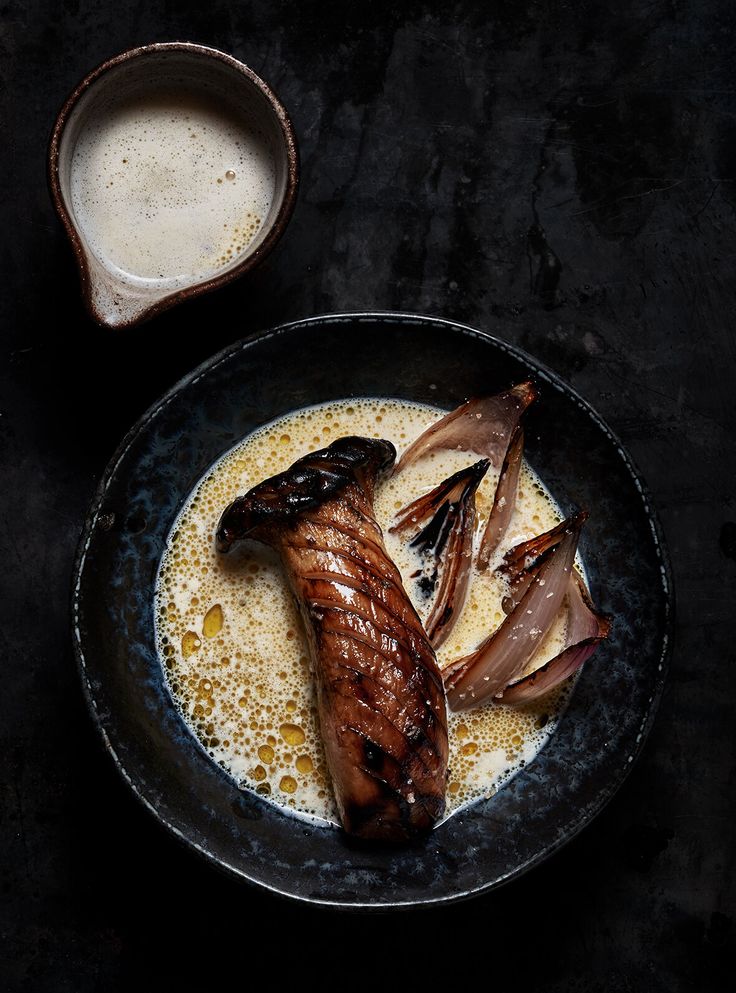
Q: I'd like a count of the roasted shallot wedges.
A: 4